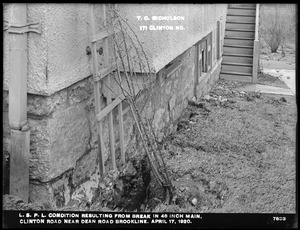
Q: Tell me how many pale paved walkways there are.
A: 1